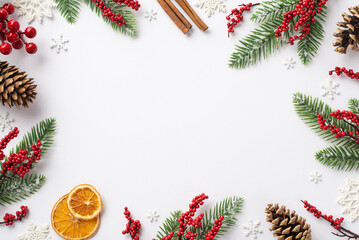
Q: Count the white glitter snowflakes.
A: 12